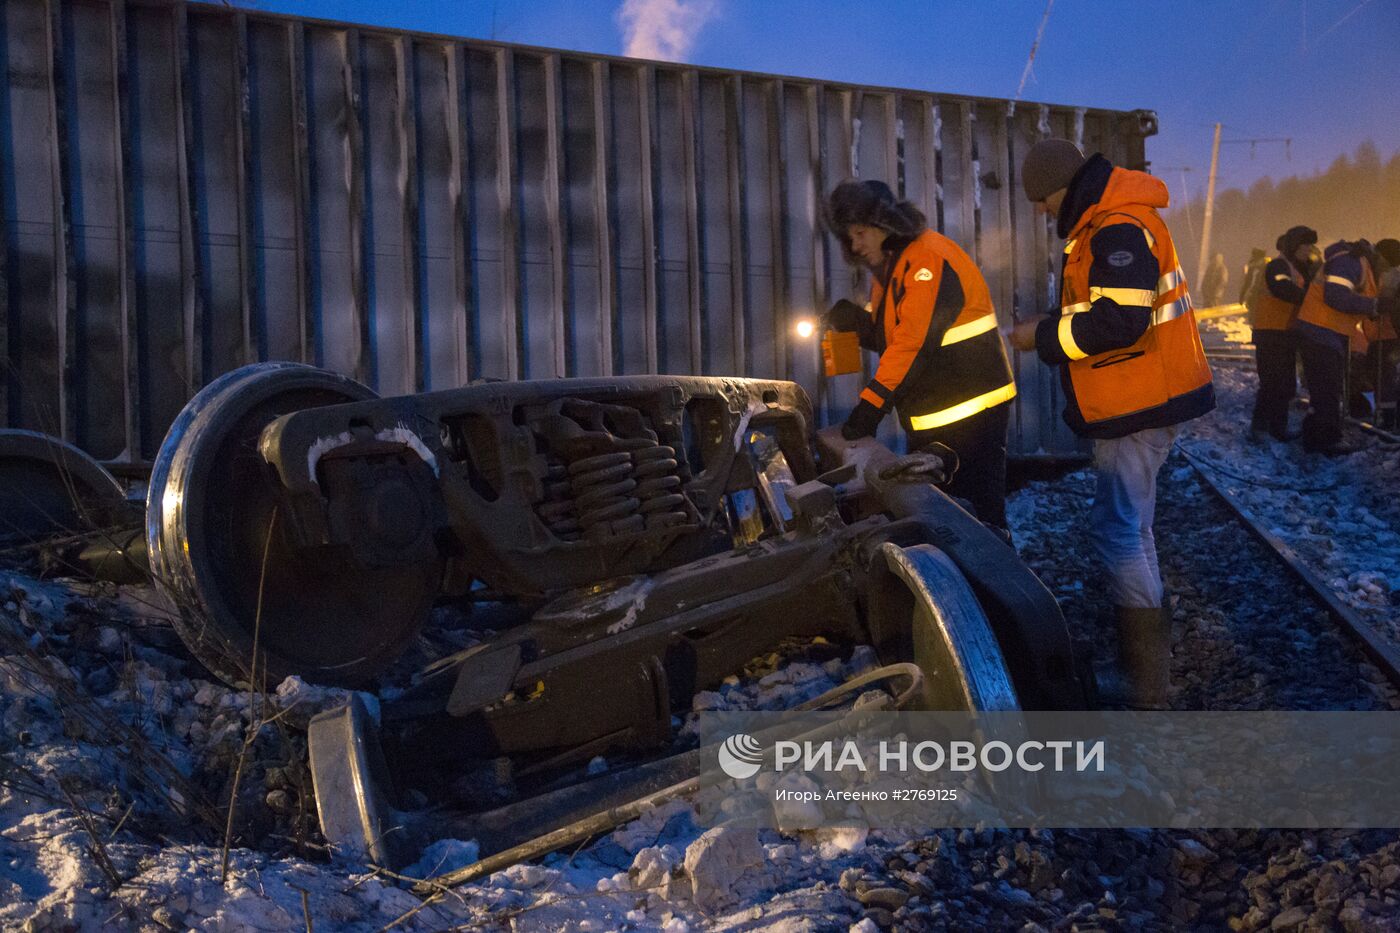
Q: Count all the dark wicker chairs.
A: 0